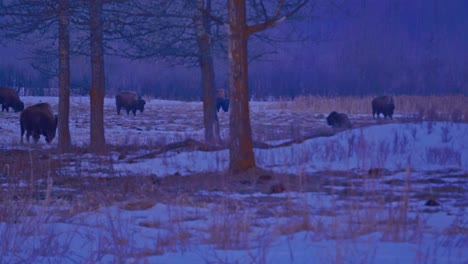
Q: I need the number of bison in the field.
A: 6